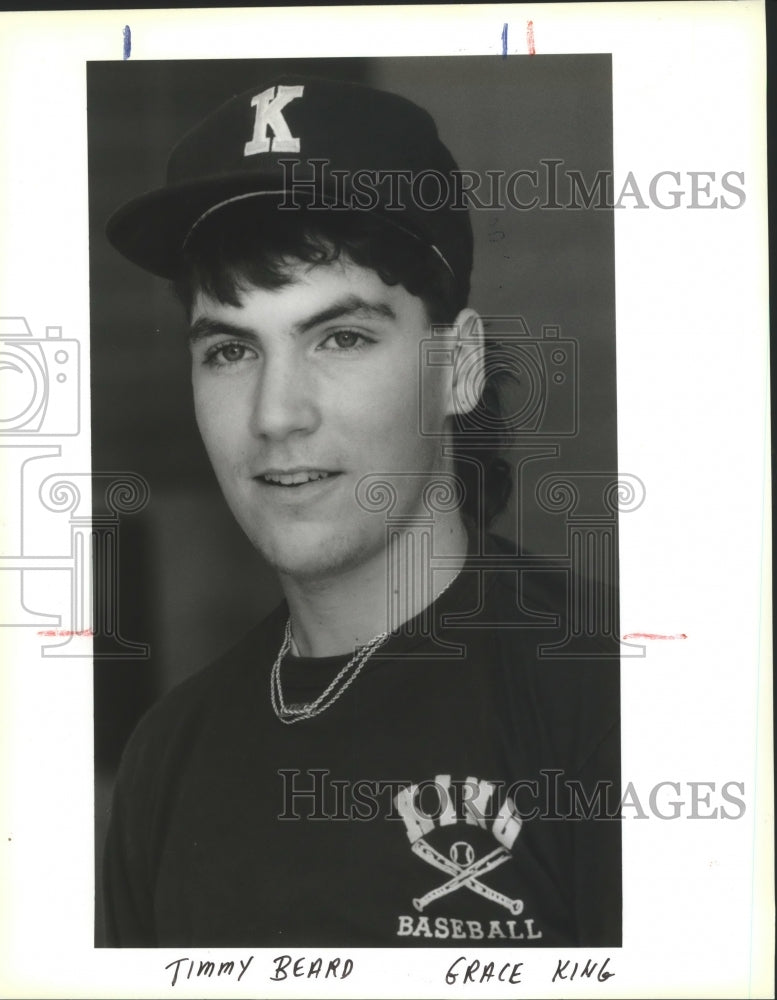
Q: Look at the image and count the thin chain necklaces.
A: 2